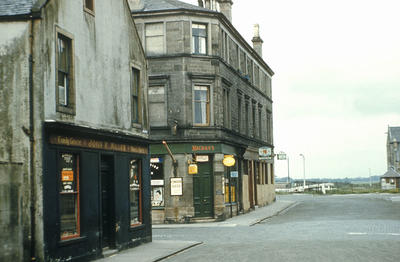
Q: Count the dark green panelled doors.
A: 1